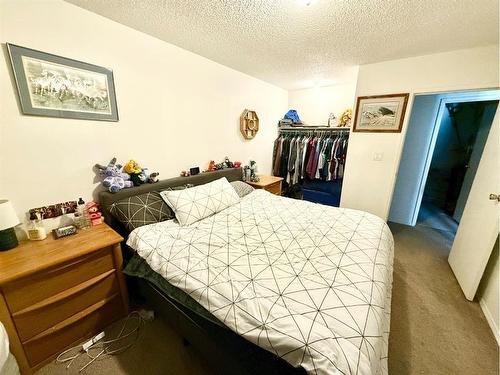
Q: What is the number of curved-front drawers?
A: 3